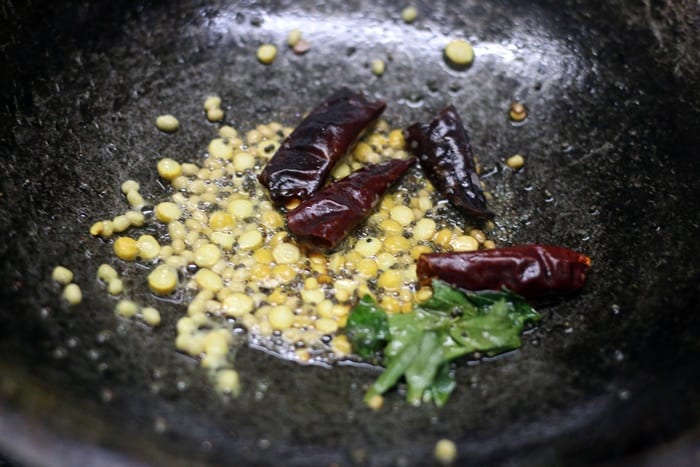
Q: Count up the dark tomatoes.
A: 0